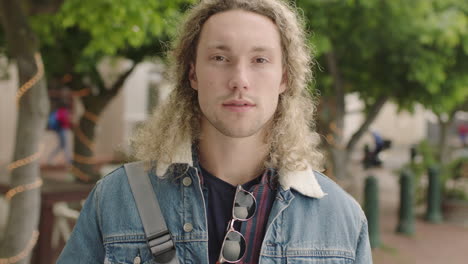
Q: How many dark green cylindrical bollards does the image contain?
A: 3